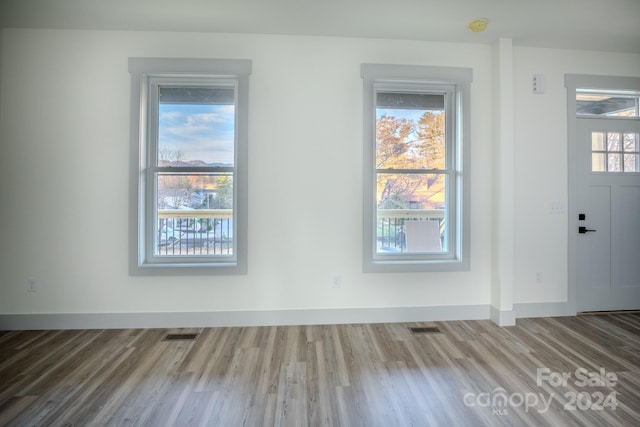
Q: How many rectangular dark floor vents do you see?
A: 2